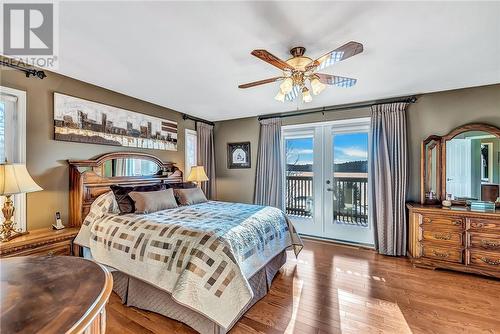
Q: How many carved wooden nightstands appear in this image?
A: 1